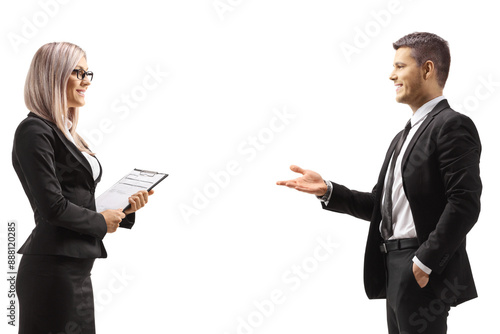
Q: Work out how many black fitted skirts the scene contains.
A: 1